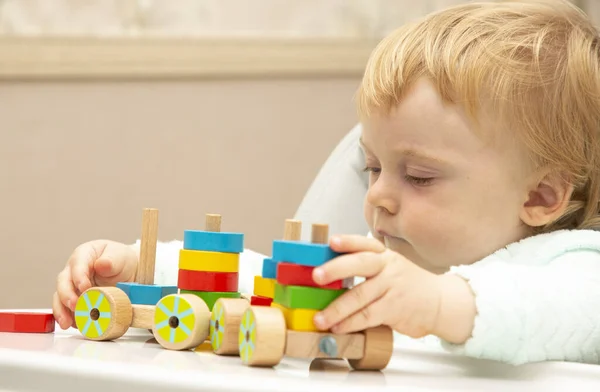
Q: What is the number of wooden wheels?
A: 5